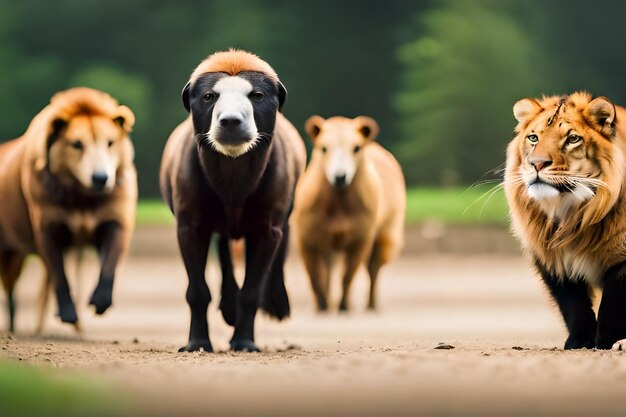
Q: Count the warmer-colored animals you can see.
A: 3